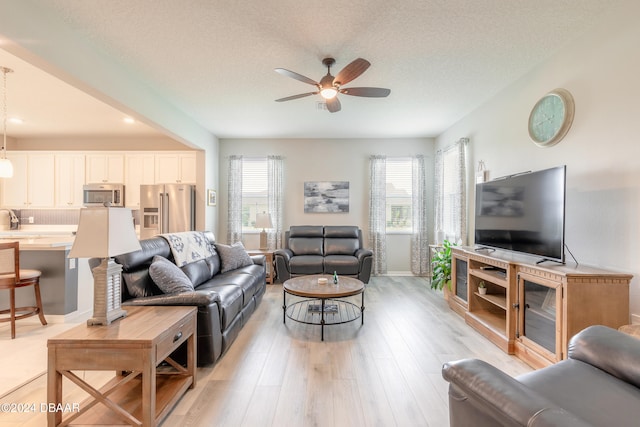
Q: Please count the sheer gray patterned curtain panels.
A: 6